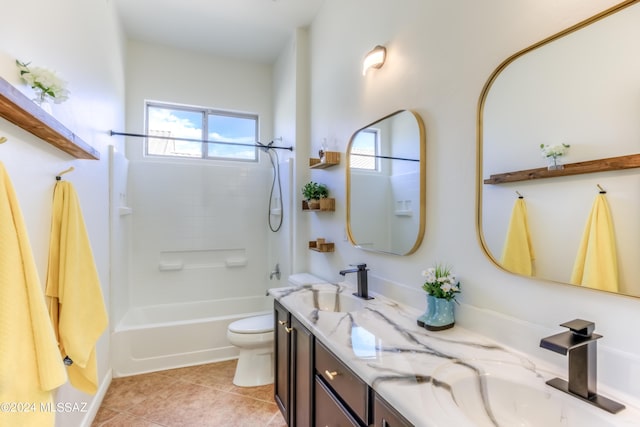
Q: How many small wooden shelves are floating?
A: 3